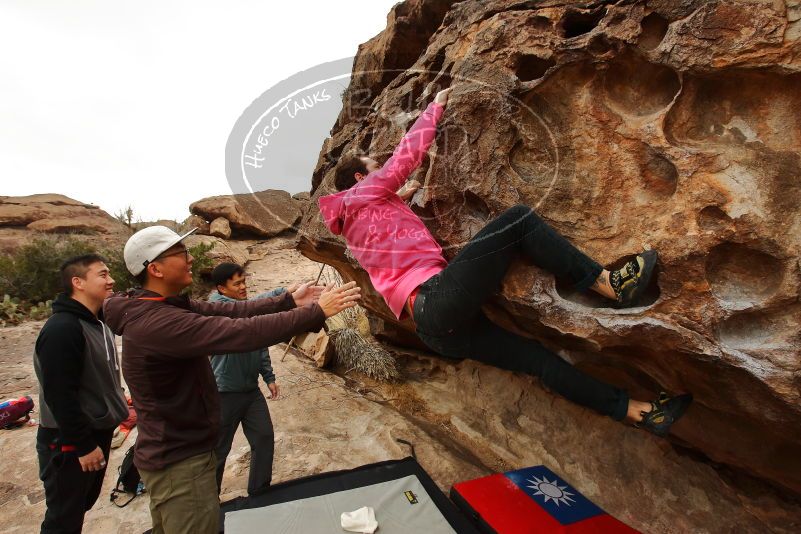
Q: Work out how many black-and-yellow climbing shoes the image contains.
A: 2